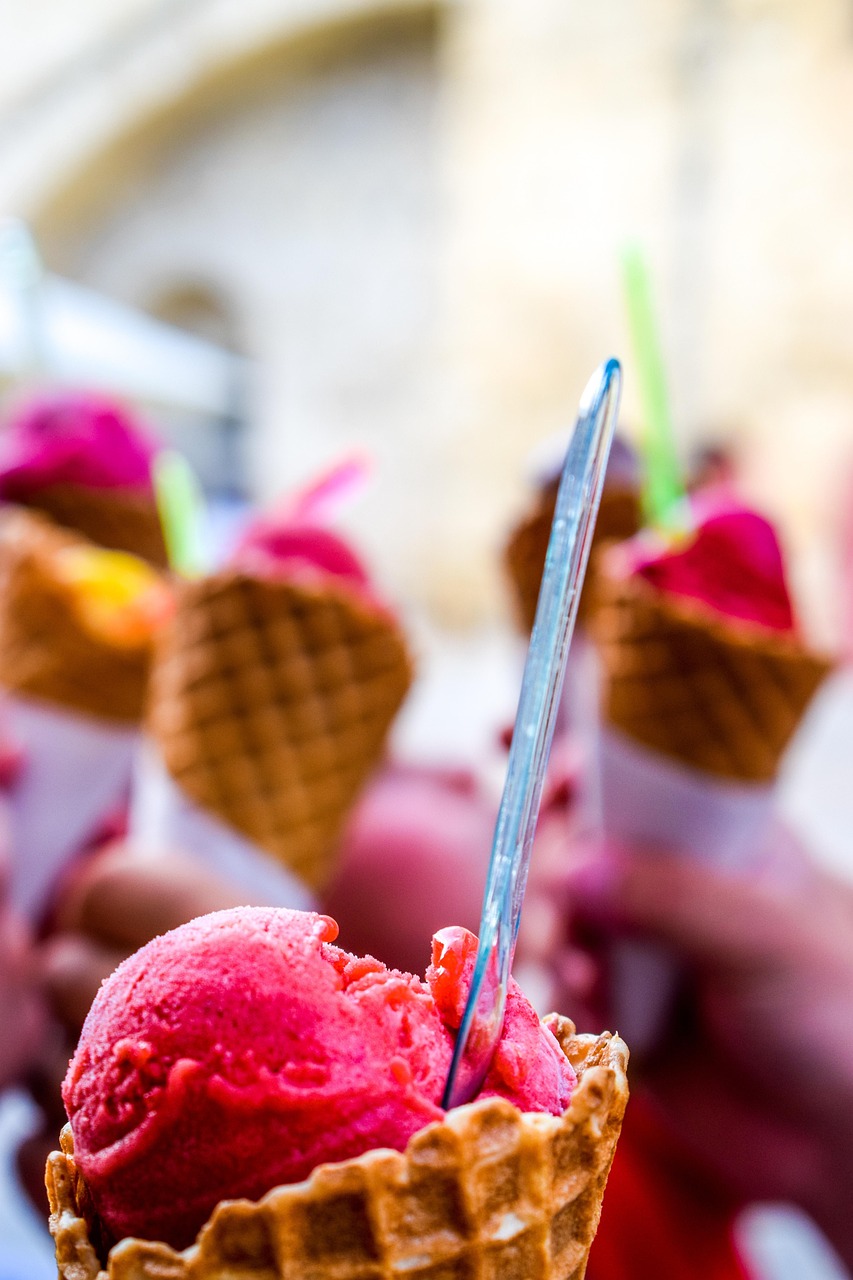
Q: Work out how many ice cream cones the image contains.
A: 6